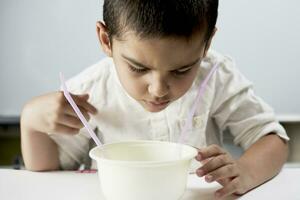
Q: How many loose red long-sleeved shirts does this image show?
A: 0